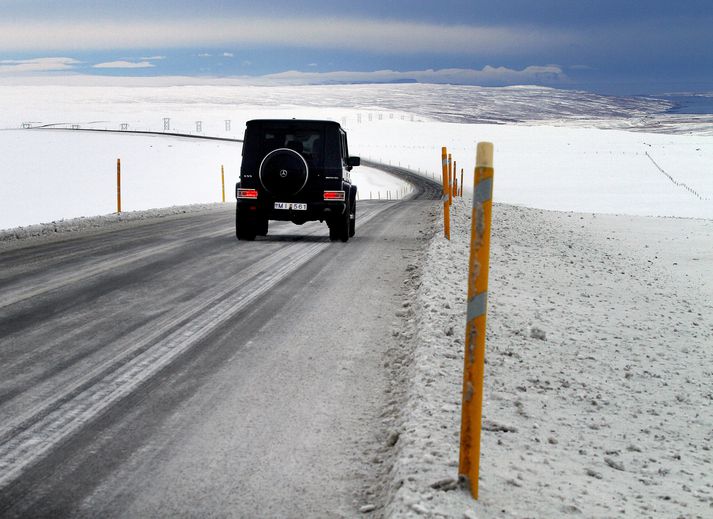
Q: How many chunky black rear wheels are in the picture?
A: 2